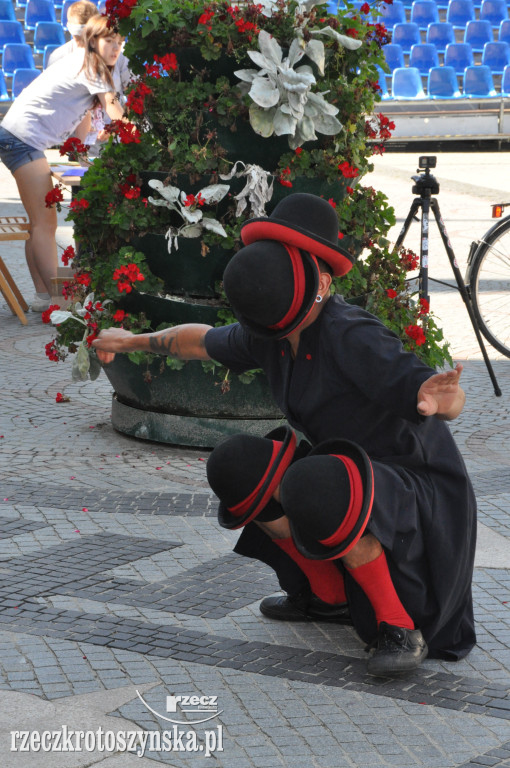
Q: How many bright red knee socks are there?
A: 2